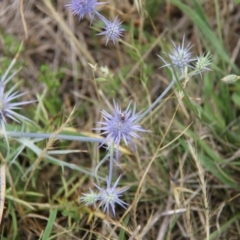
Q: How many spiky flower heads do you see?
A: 8